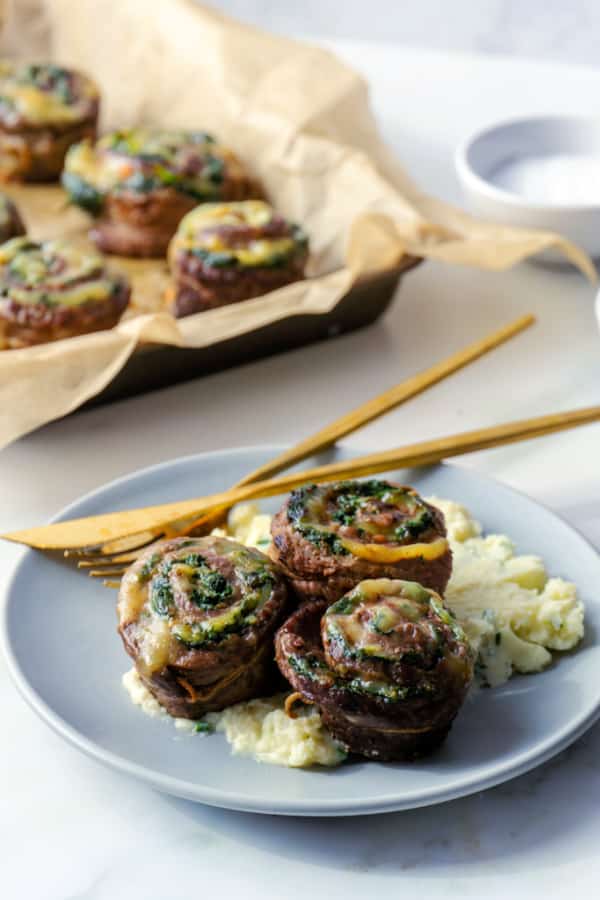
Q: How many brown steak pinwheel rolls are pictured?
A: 8